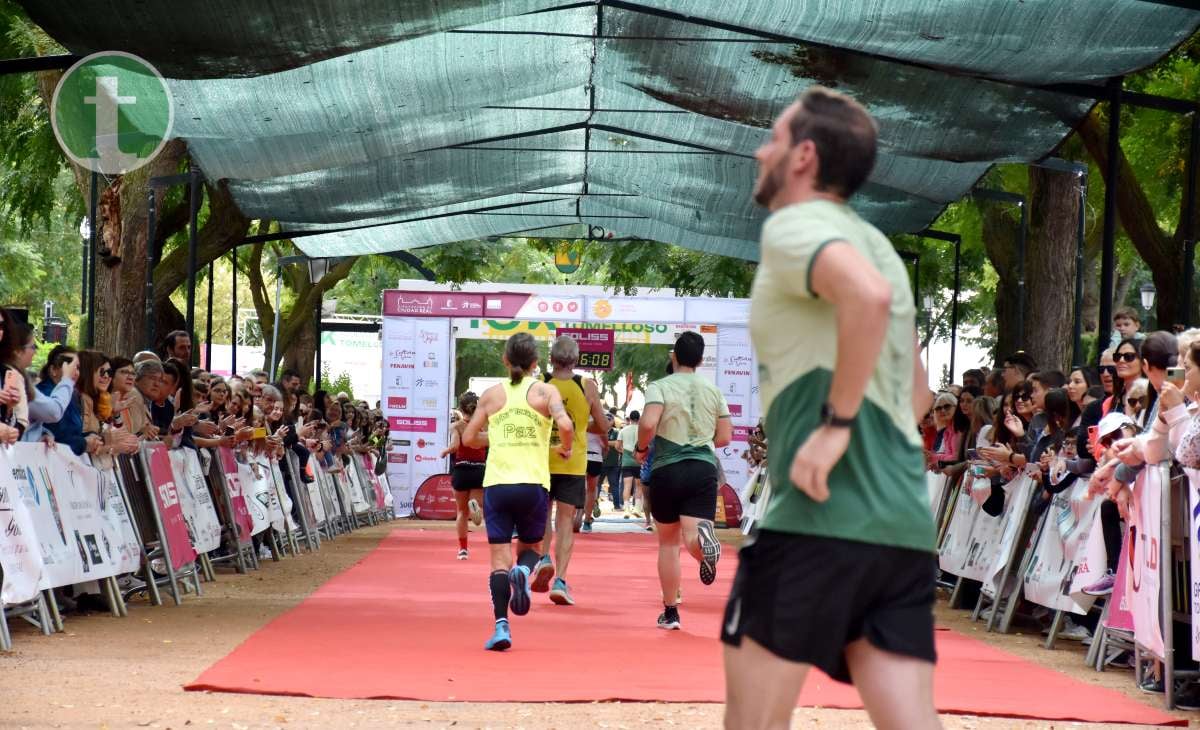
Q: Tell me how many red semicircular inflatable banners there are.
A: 2